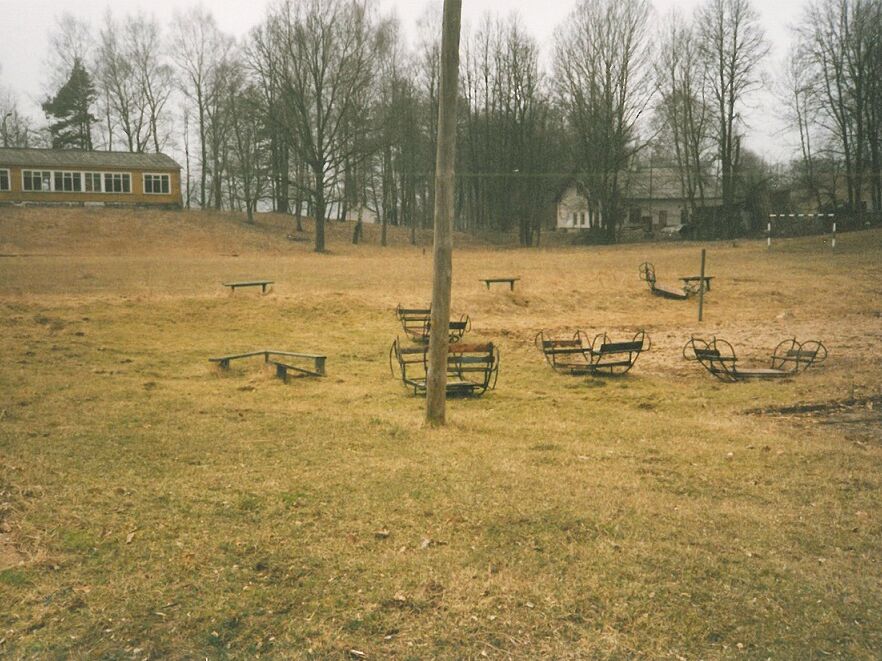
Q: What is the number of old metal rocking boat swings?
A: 5